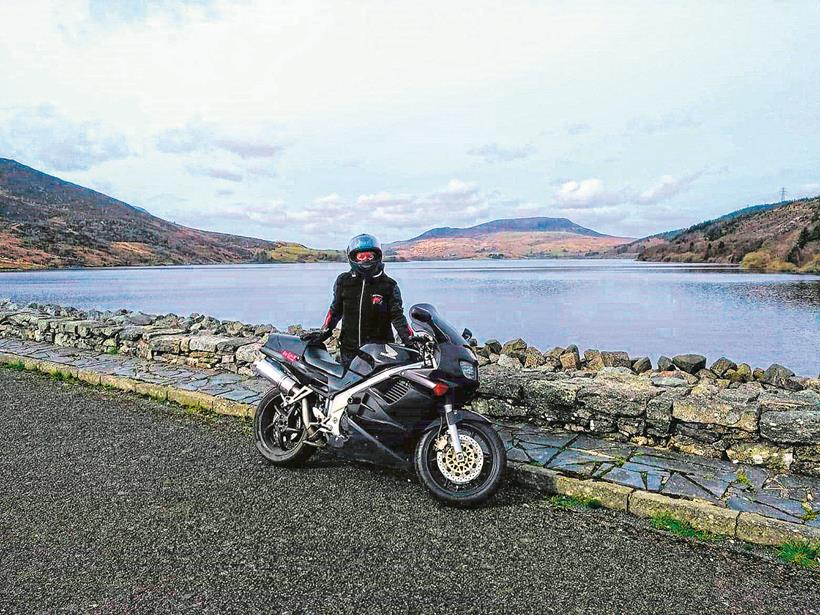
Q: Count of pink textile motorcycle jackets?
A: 0